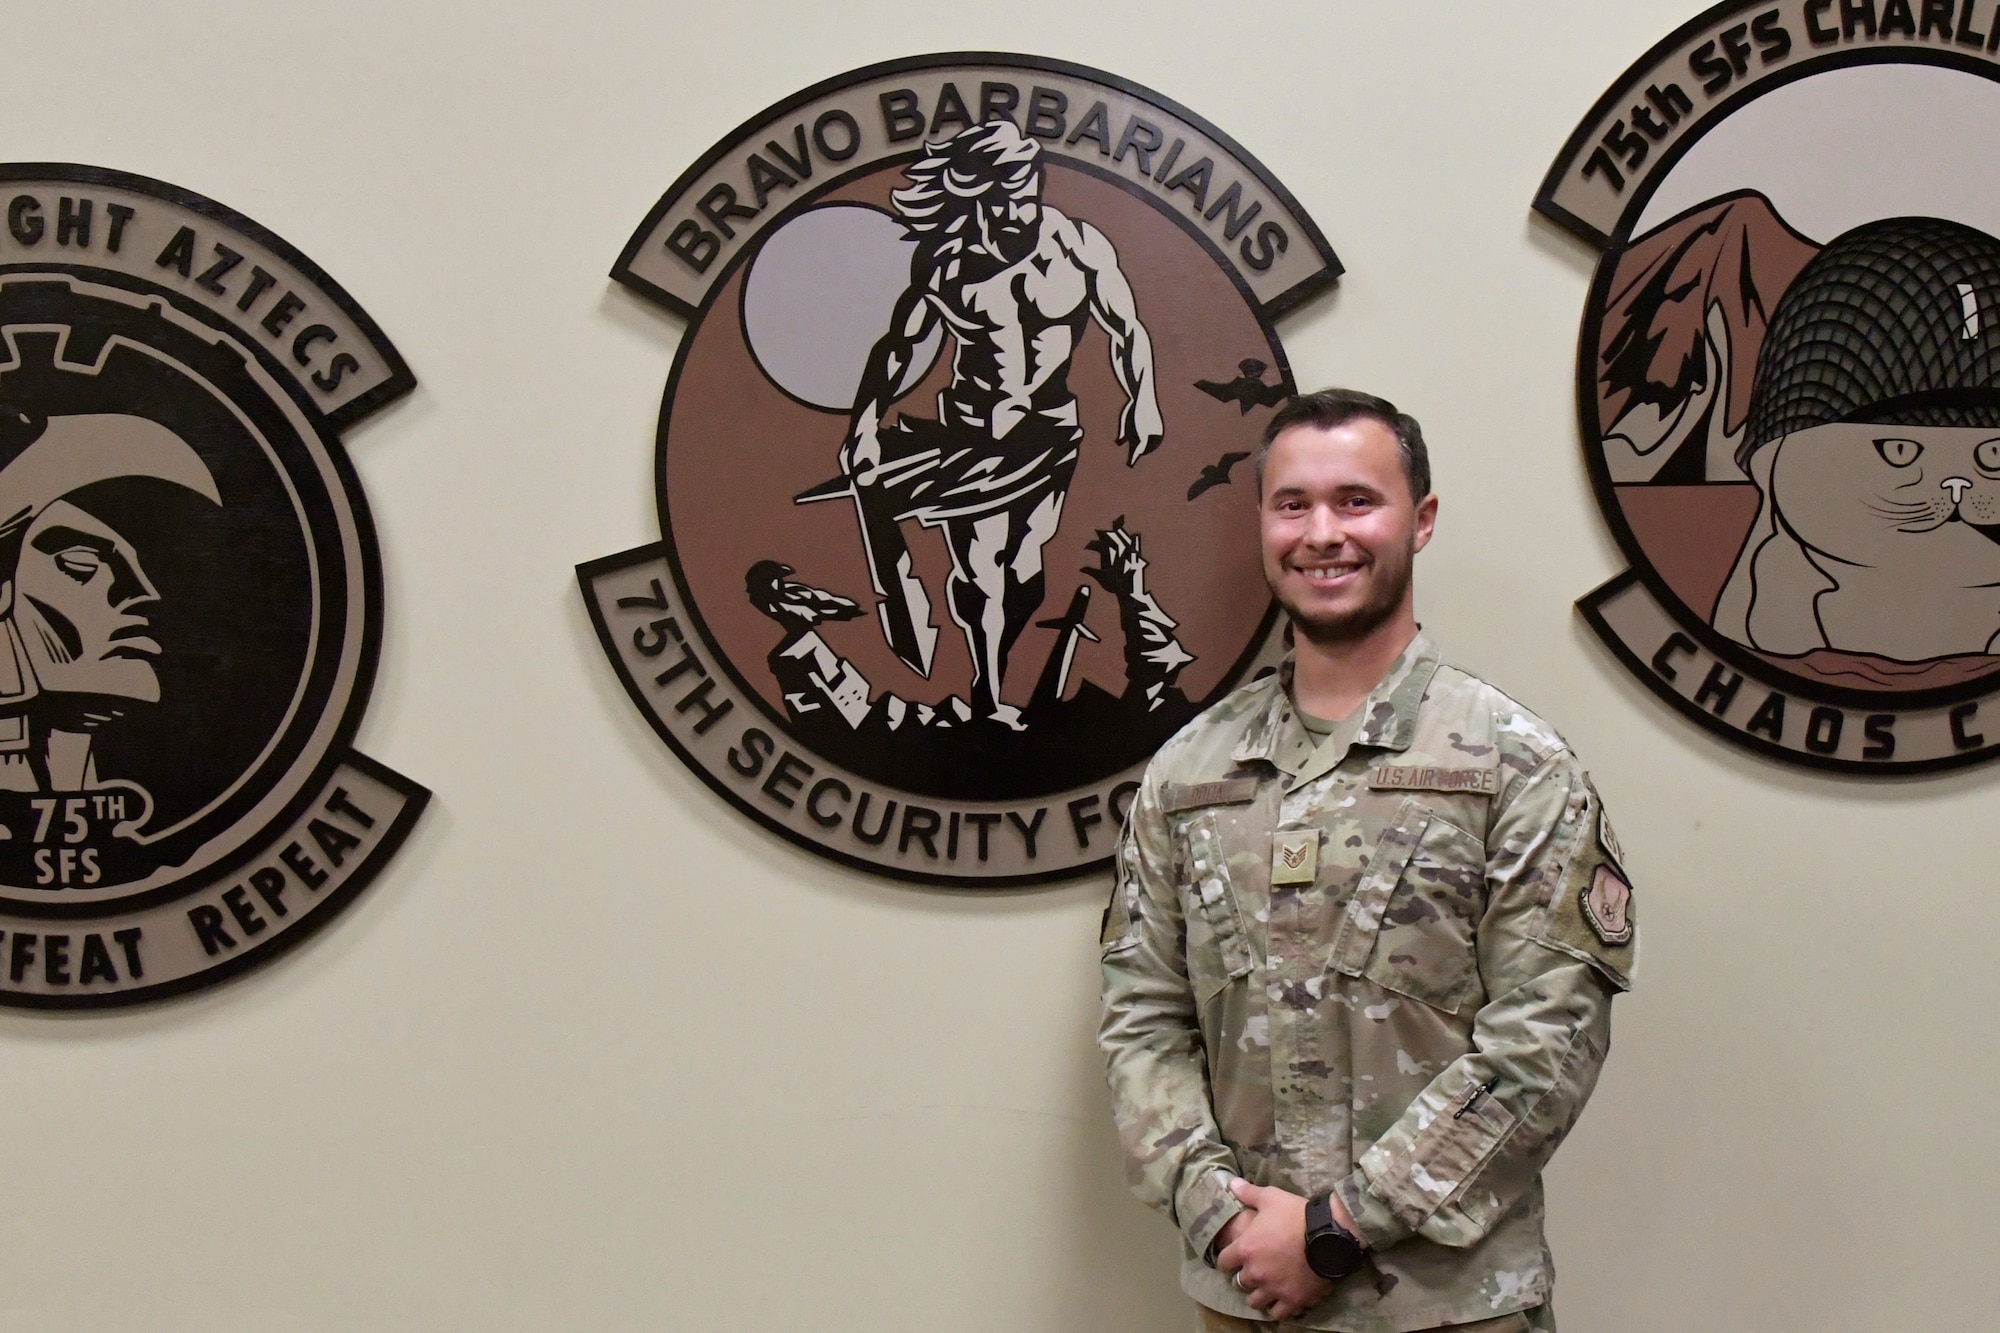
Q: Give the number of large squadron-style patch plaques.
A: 3